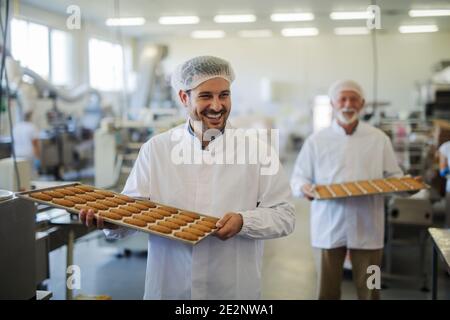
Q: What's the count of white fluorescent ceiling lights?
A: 11